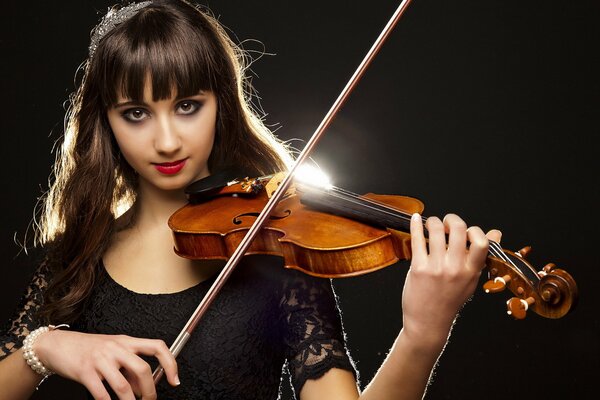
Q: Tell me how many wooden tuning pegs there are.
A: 4